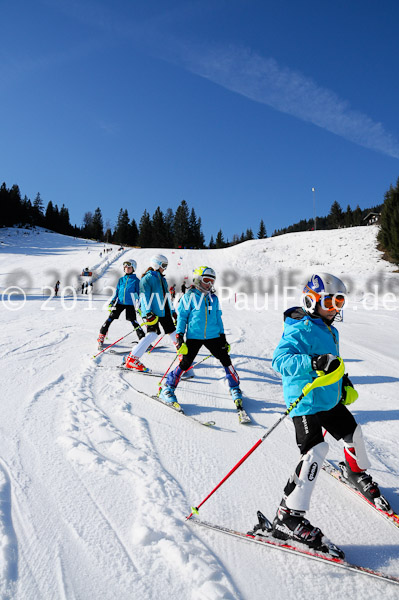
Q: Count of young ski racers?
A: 4